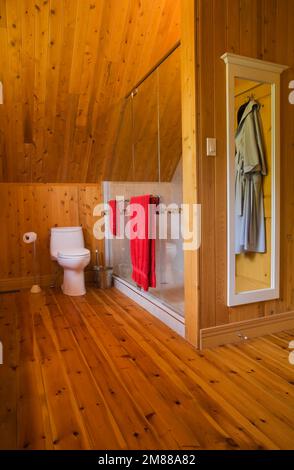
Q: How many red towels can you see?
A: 2